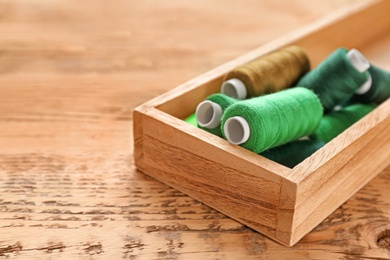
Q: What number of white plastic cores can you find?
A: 5